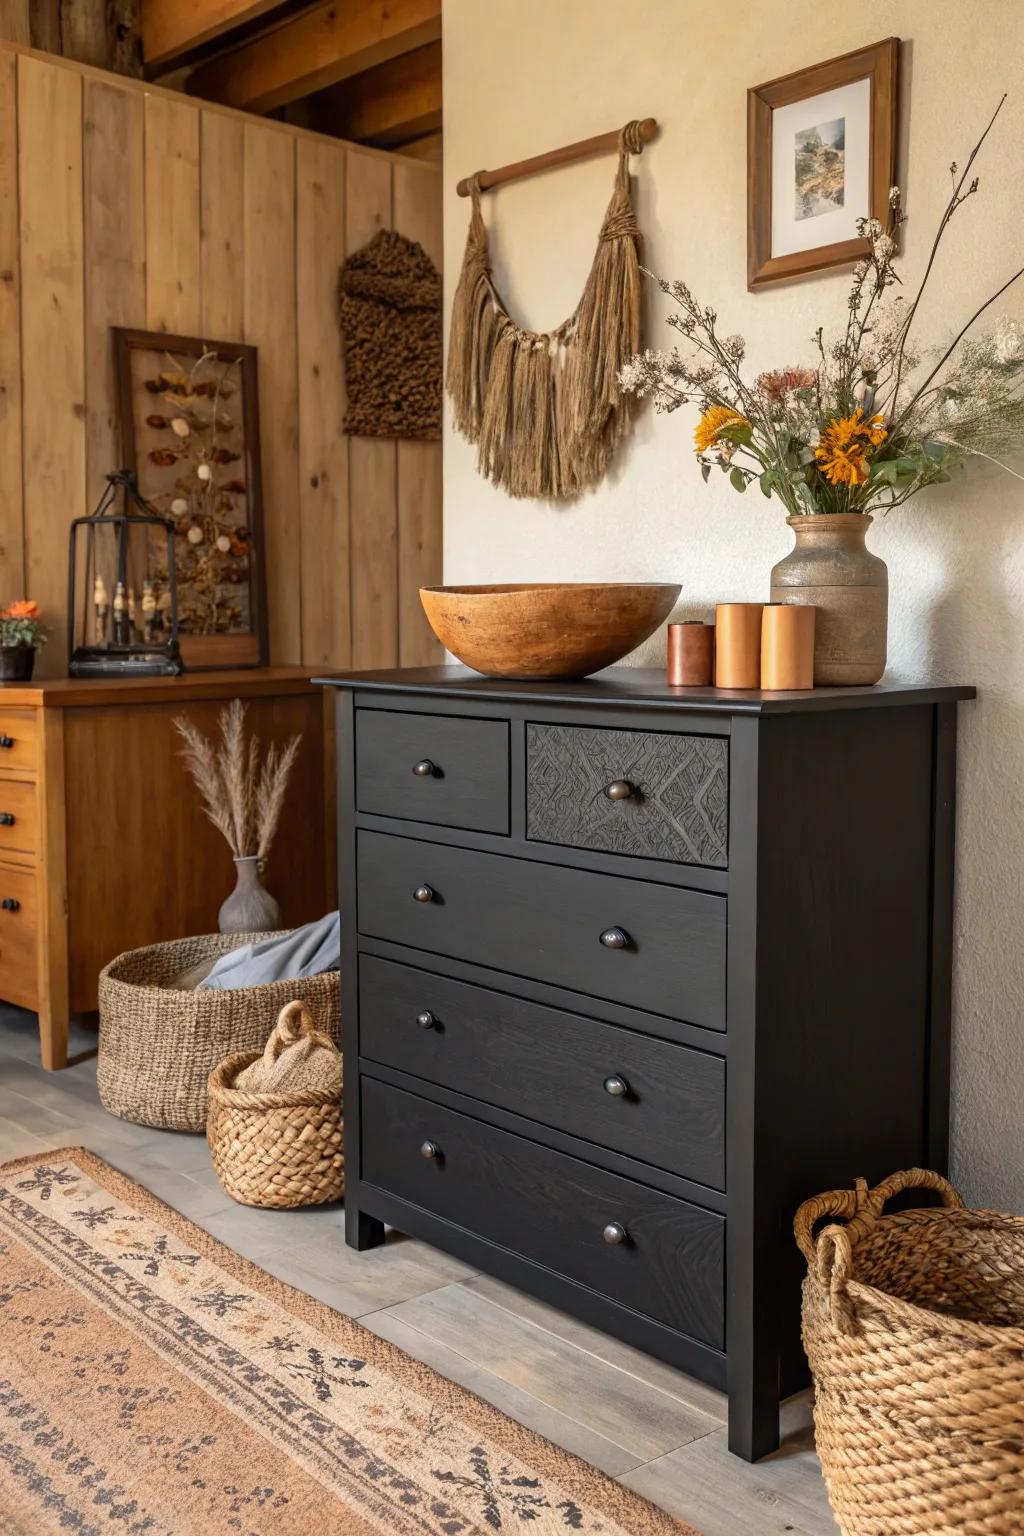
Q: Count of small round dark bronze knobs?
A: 8